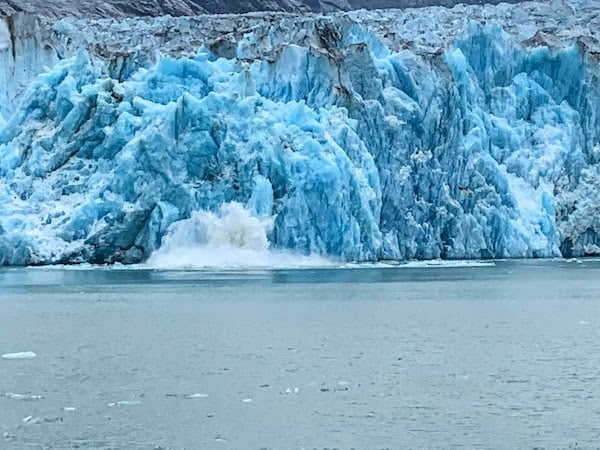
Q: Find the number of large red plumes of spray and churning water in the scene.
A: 0